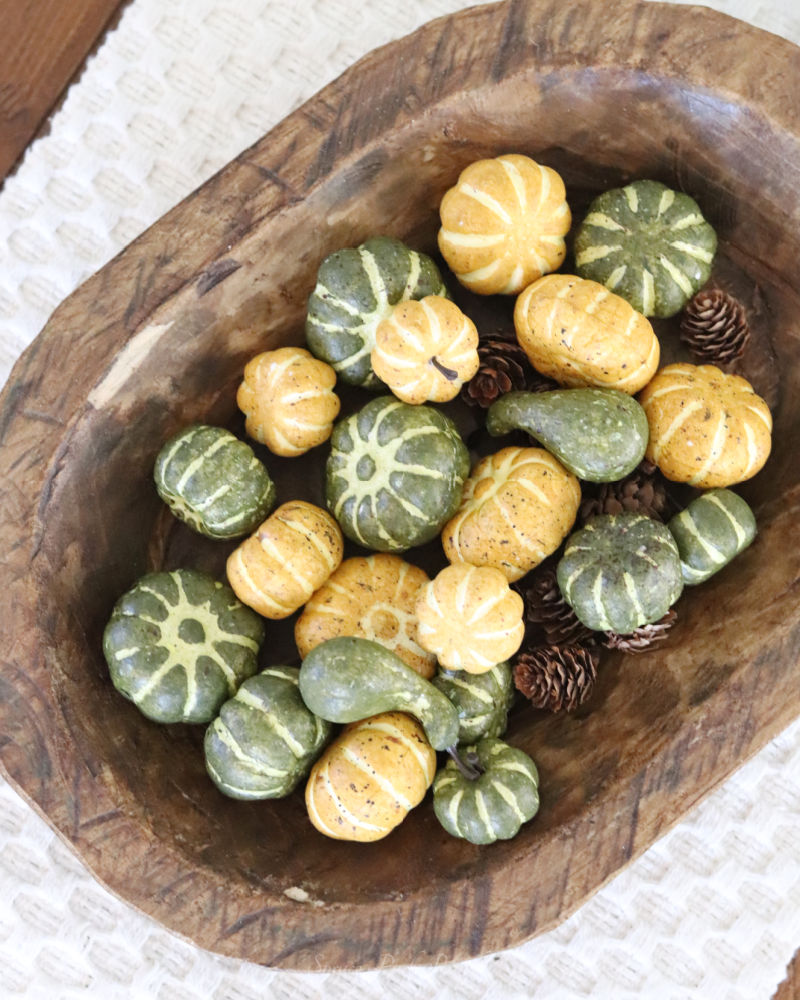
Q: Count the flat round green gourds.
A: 10